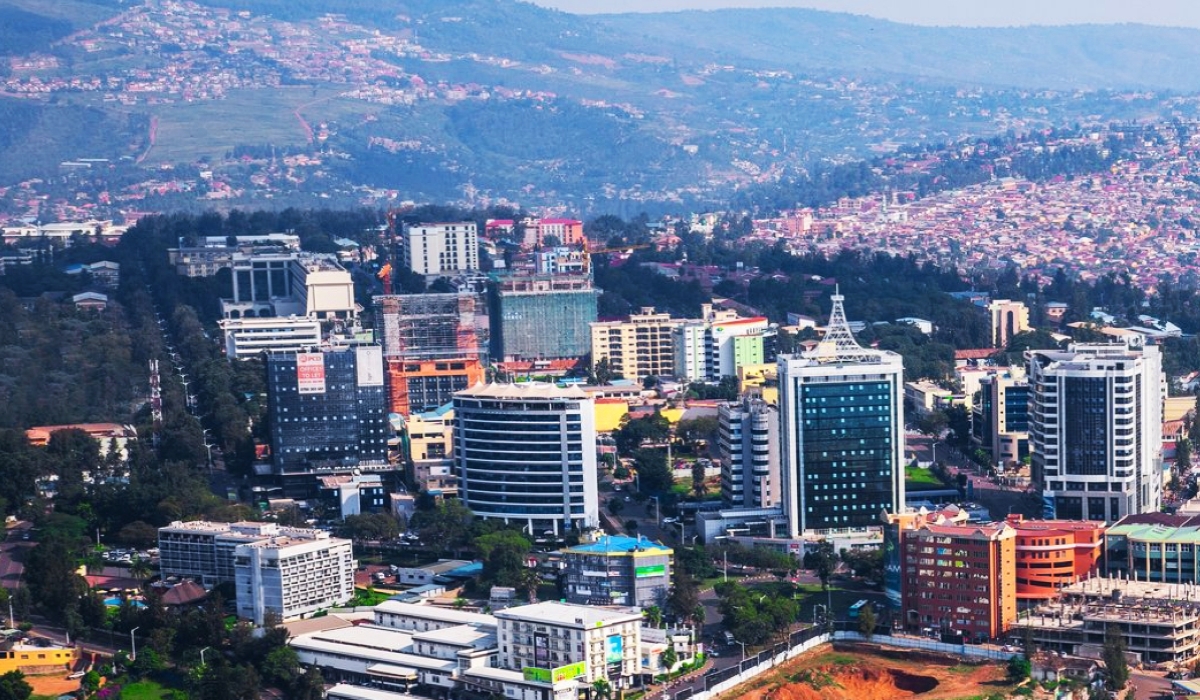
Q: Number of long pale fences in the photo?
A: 1